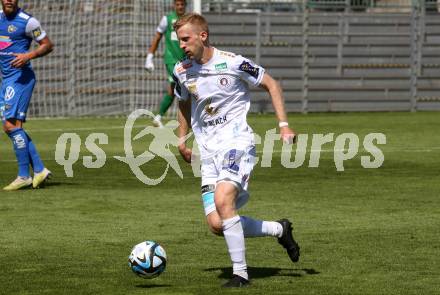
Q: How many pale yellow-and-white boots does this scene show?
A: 2